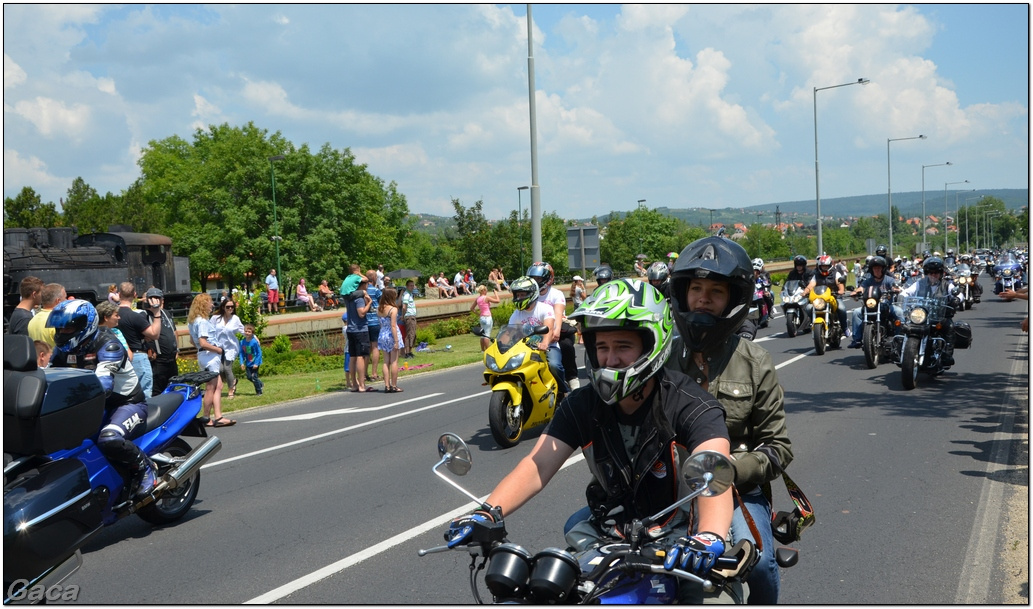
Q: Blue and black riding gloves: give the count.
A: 2